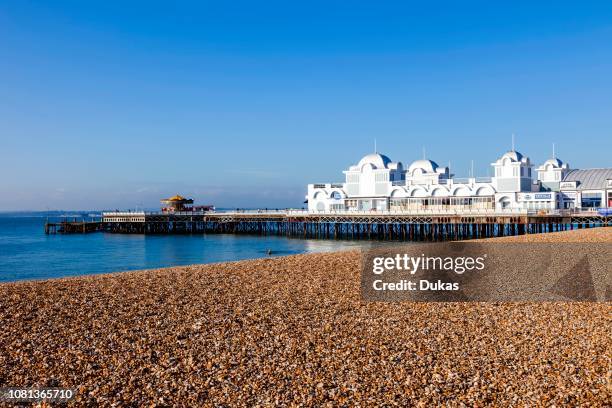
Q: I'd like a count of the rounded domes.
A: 4